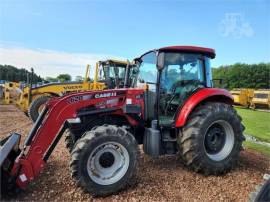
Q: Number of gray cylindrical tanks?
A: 1